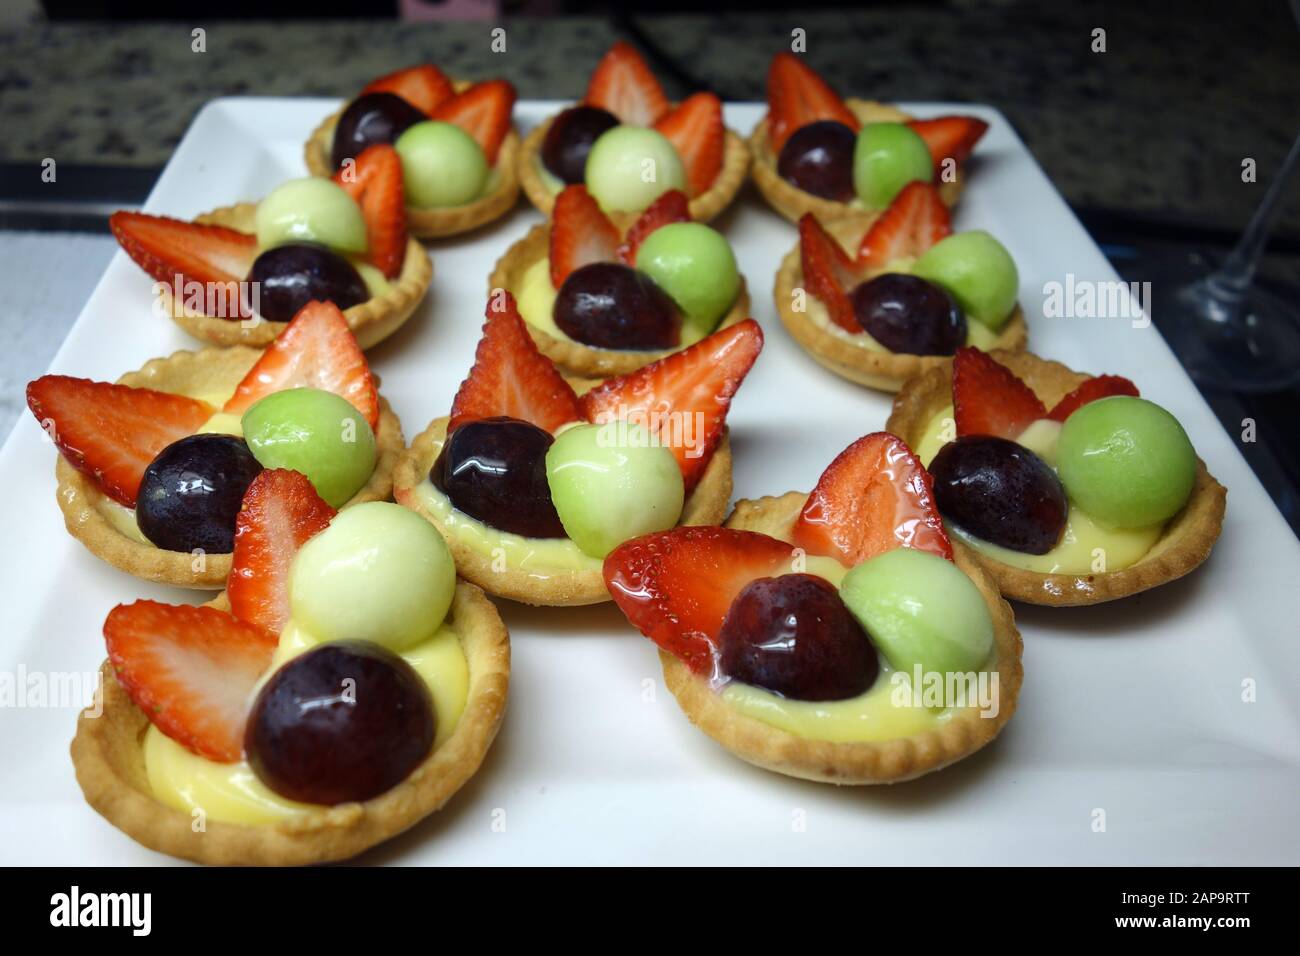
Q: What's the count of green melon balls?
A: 11